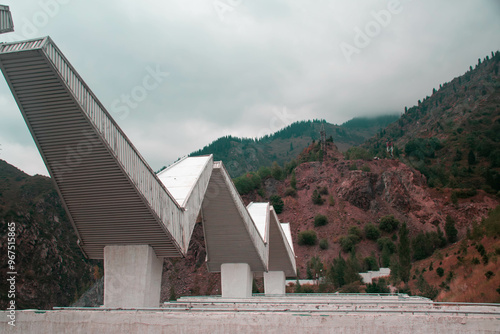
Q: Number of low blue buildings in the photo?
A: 0